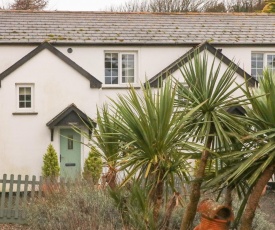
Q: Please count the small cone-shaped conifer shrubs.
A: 2